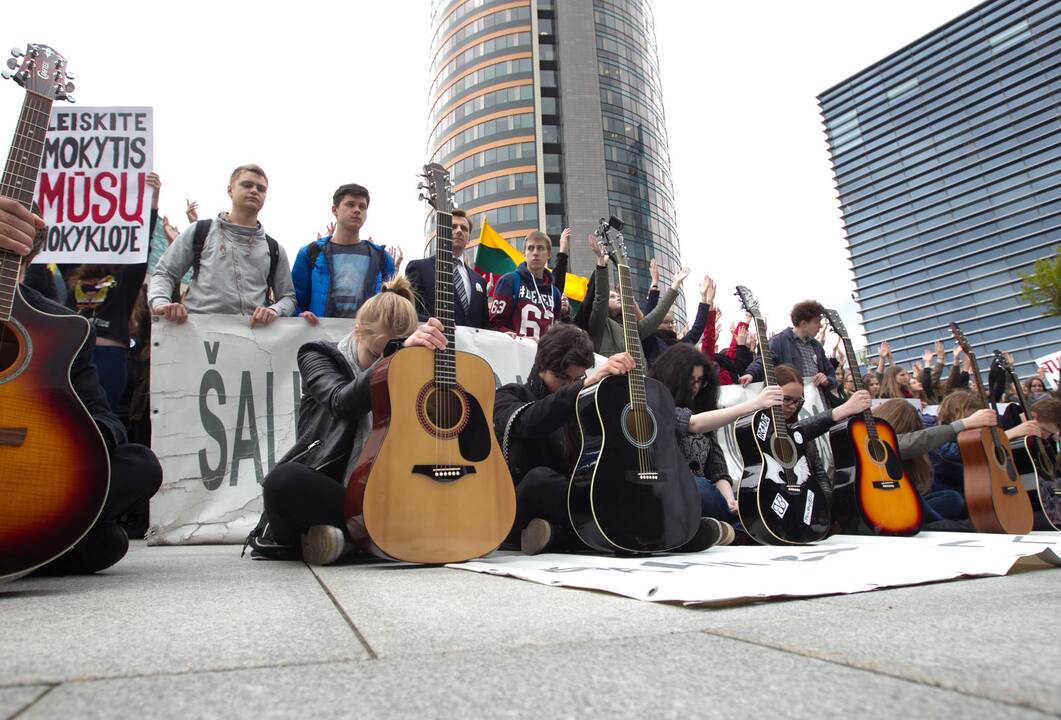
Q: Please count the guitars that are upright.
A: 7